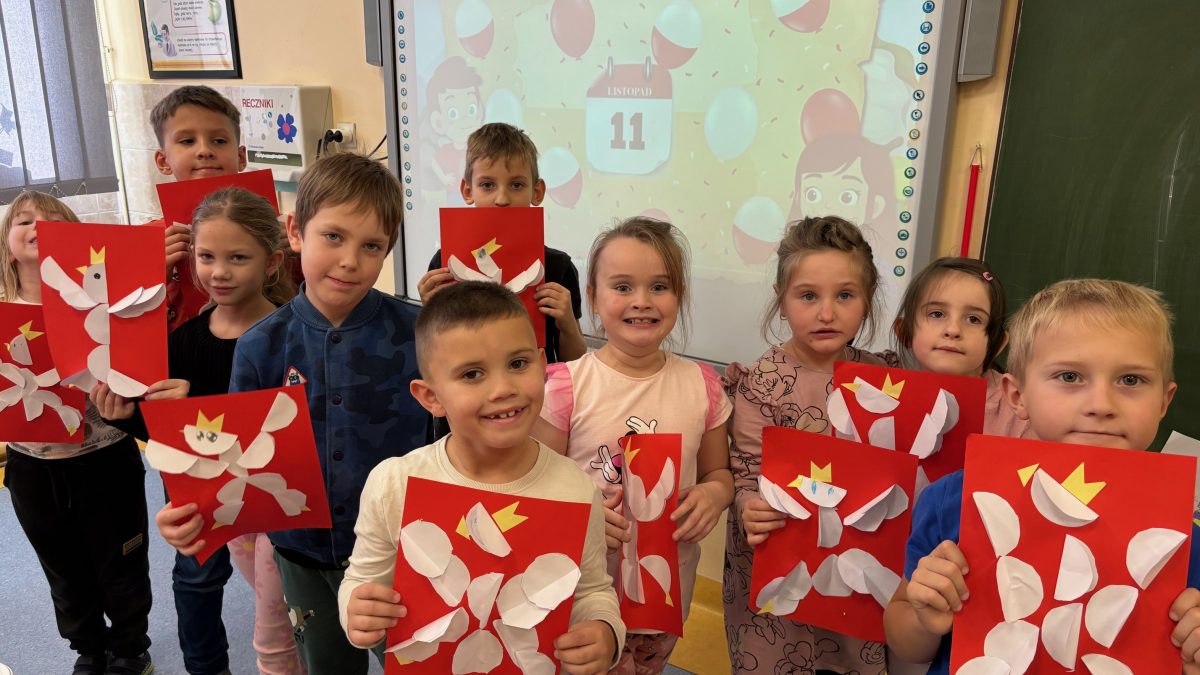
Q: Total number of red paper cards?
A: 10